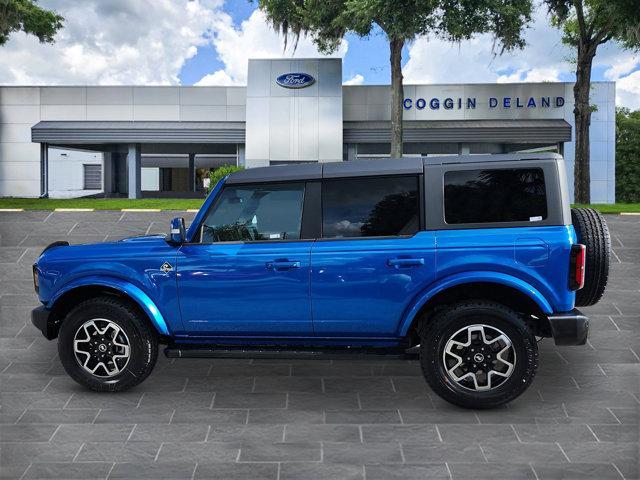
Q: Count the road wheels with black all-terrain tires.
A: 2